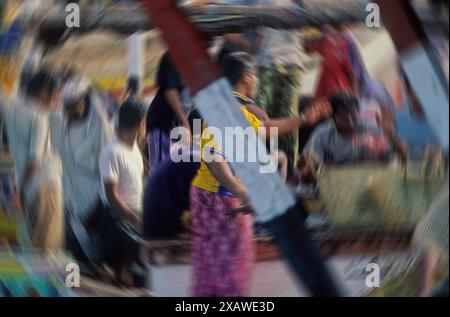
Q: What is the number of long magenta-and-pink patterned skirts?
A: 1